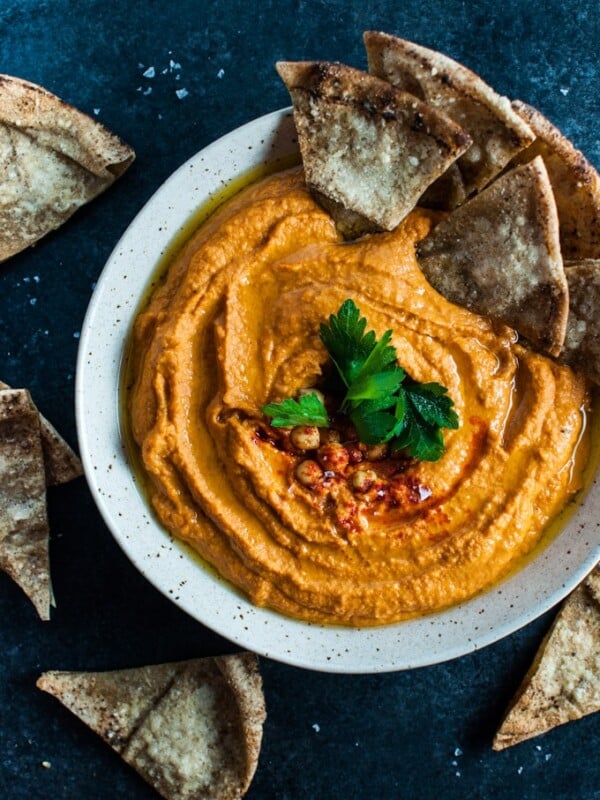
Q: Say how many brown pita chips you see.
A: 10